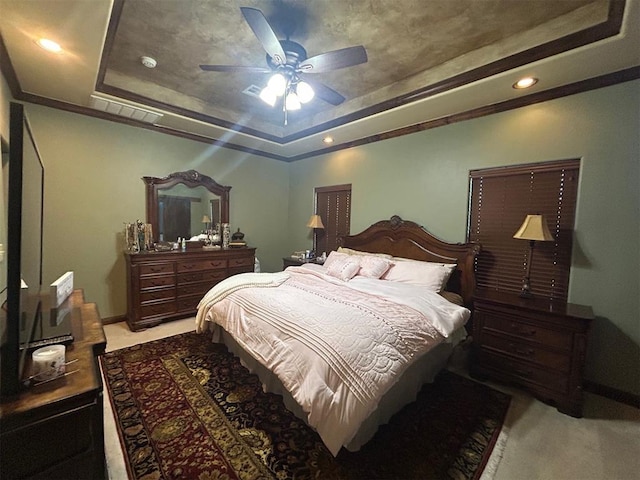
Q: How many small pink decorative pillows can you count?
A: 2